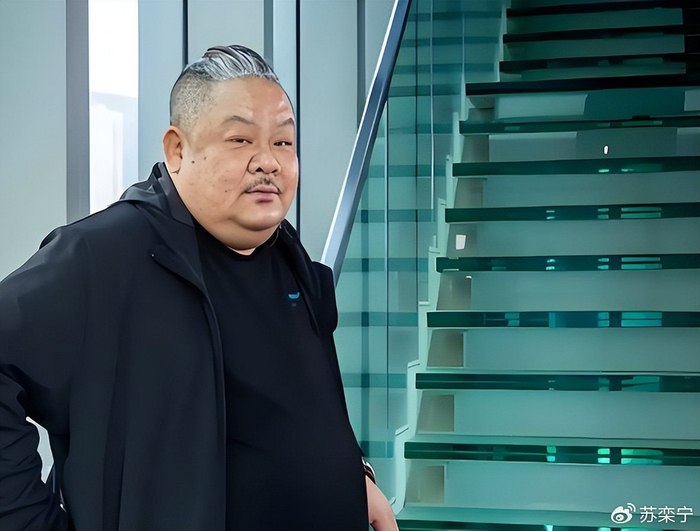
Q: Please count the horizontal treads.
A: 12